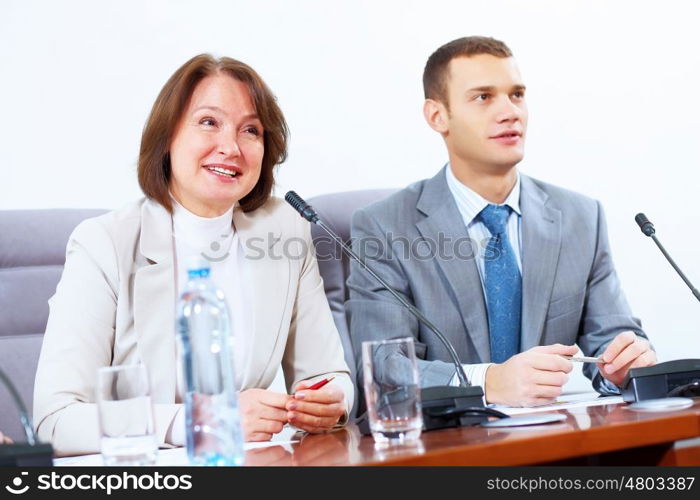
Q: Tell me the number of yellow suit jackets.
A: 0